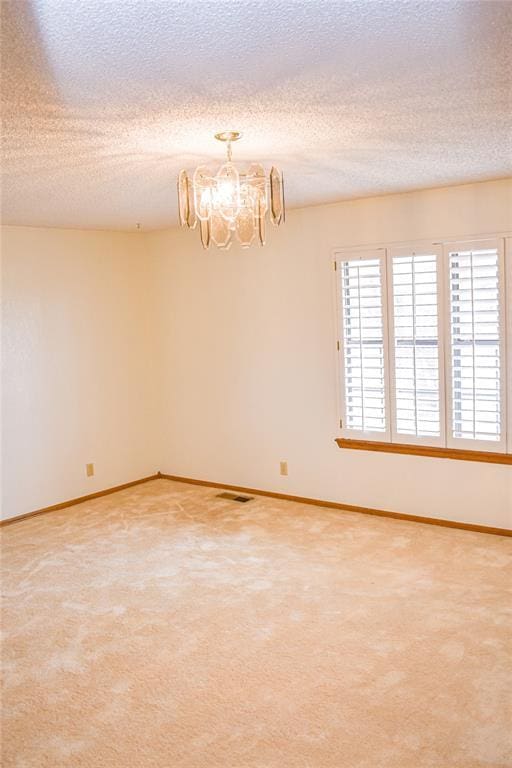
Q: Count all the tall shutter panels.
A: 3